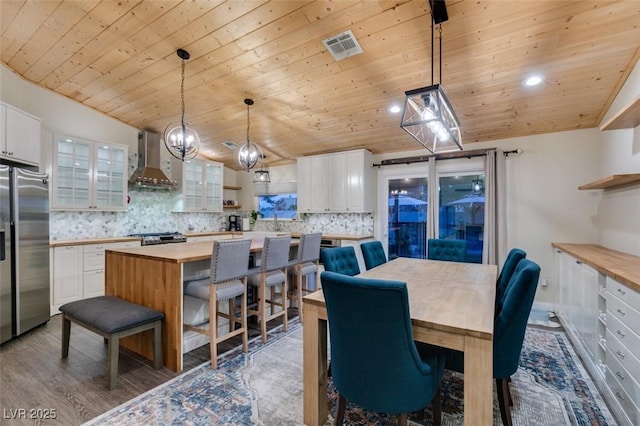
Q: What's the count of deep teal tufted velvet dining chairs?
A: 6